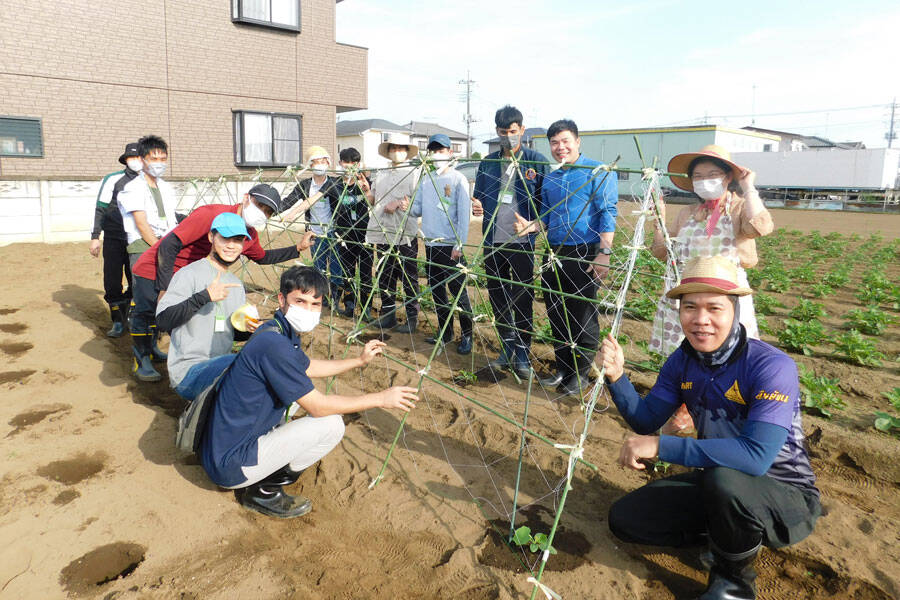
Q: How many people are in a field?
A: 13